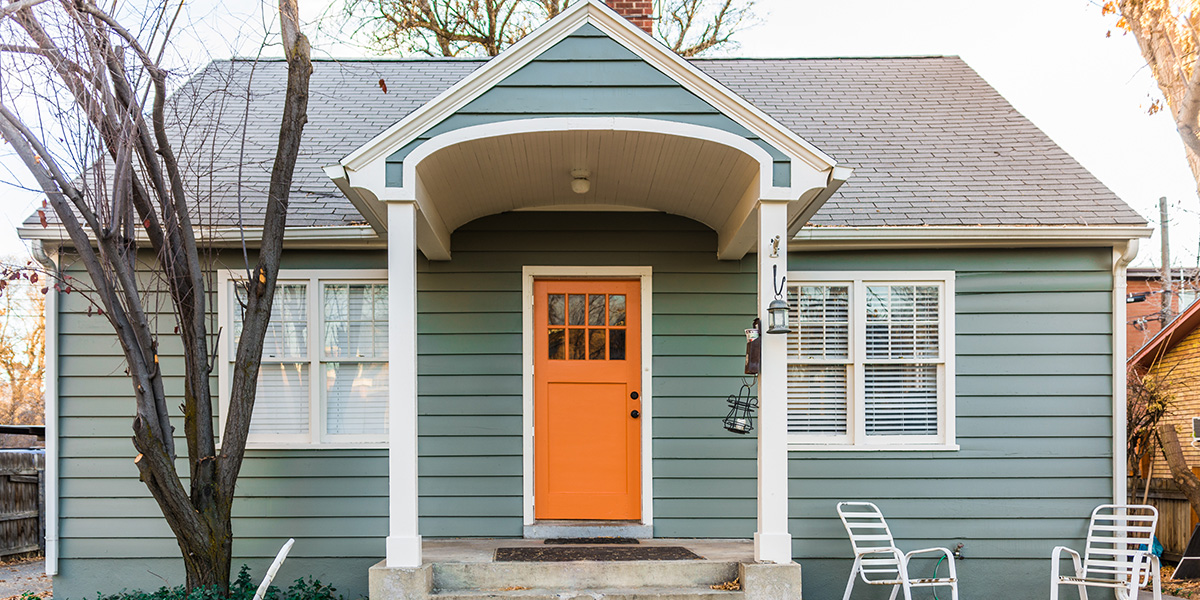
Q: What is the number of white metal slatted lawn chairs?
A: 2